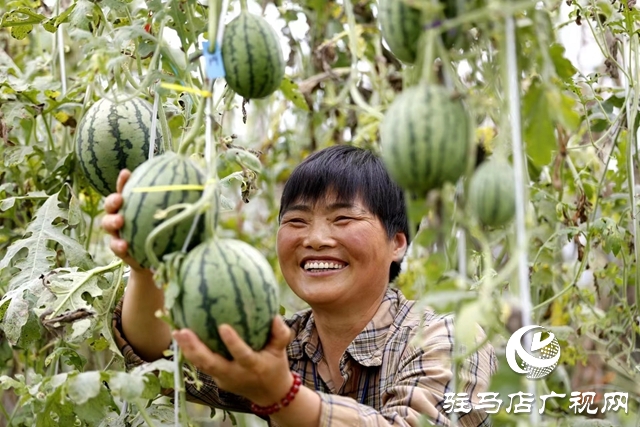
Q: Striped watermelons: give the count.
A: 7